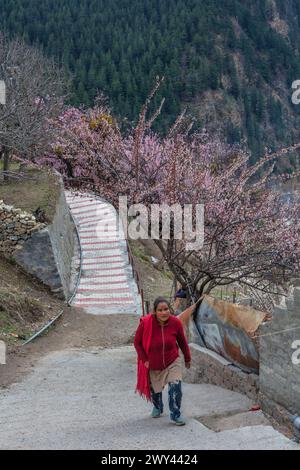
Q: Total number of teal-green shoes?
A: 2